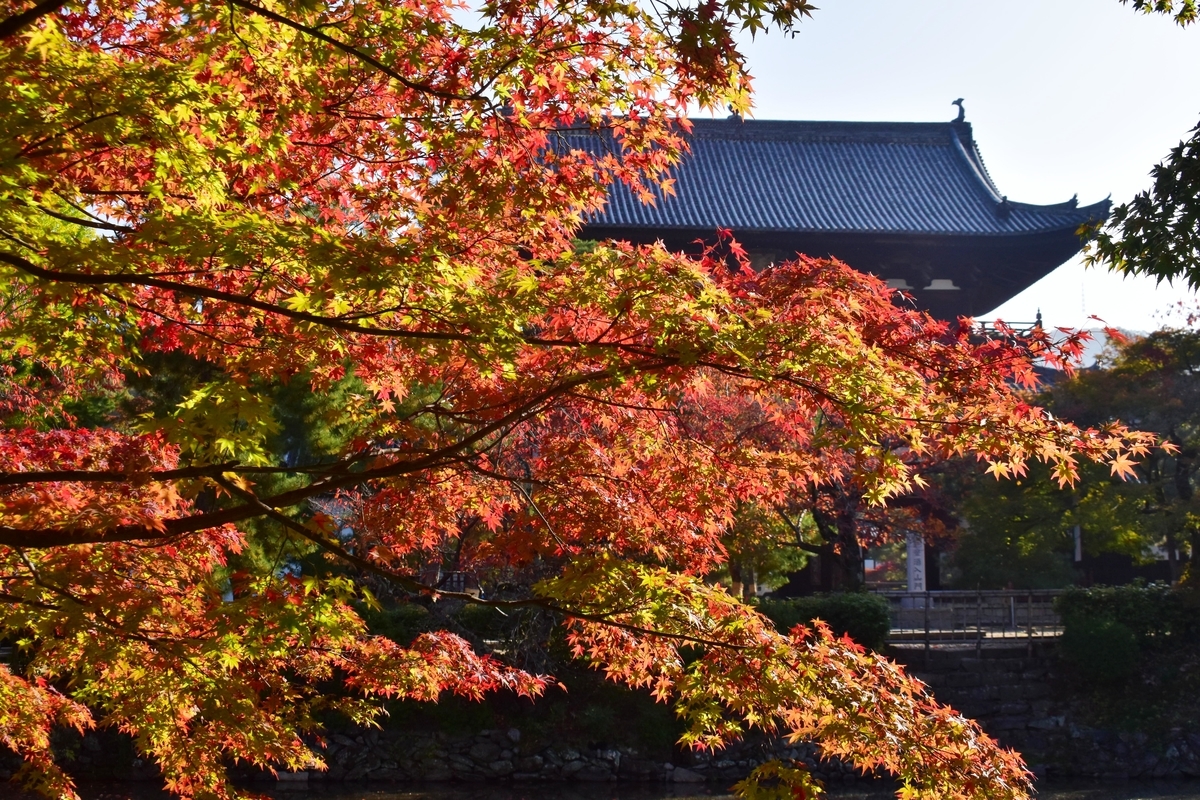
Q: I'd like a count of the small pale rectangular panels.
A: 2